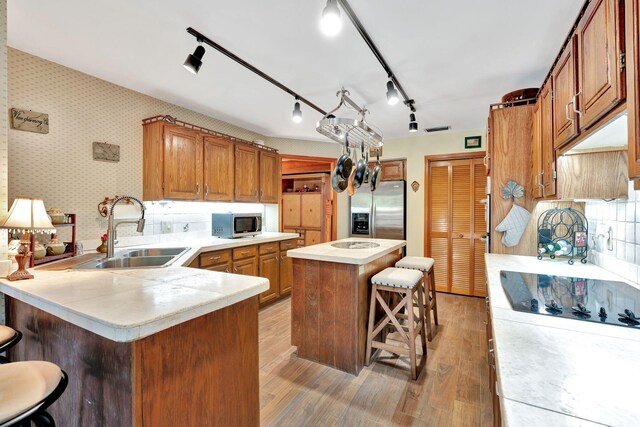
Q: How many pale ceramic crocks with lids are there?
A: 3